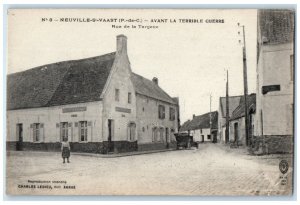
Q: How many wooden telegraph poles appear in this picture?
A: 3